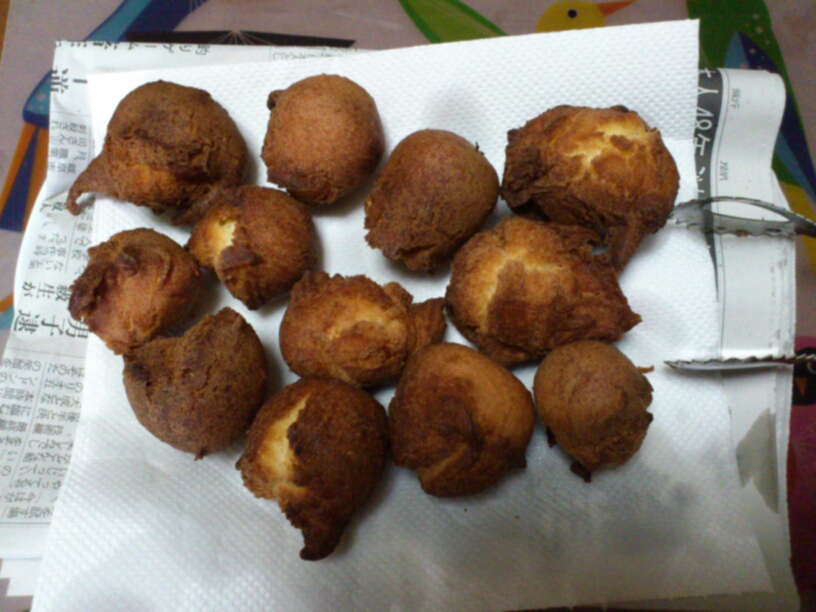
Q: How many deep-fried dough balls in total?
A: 12